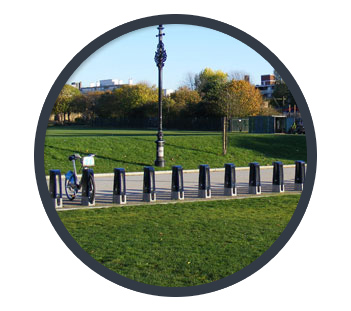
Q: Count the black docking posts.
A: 10